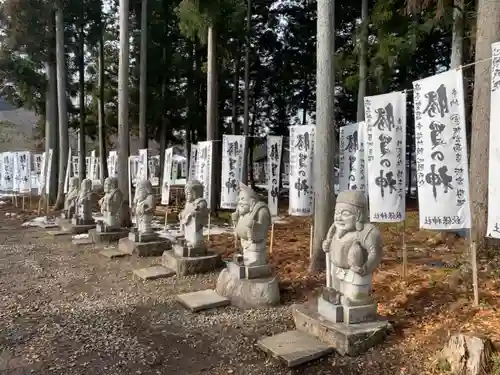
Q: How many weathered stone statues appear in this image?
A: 7